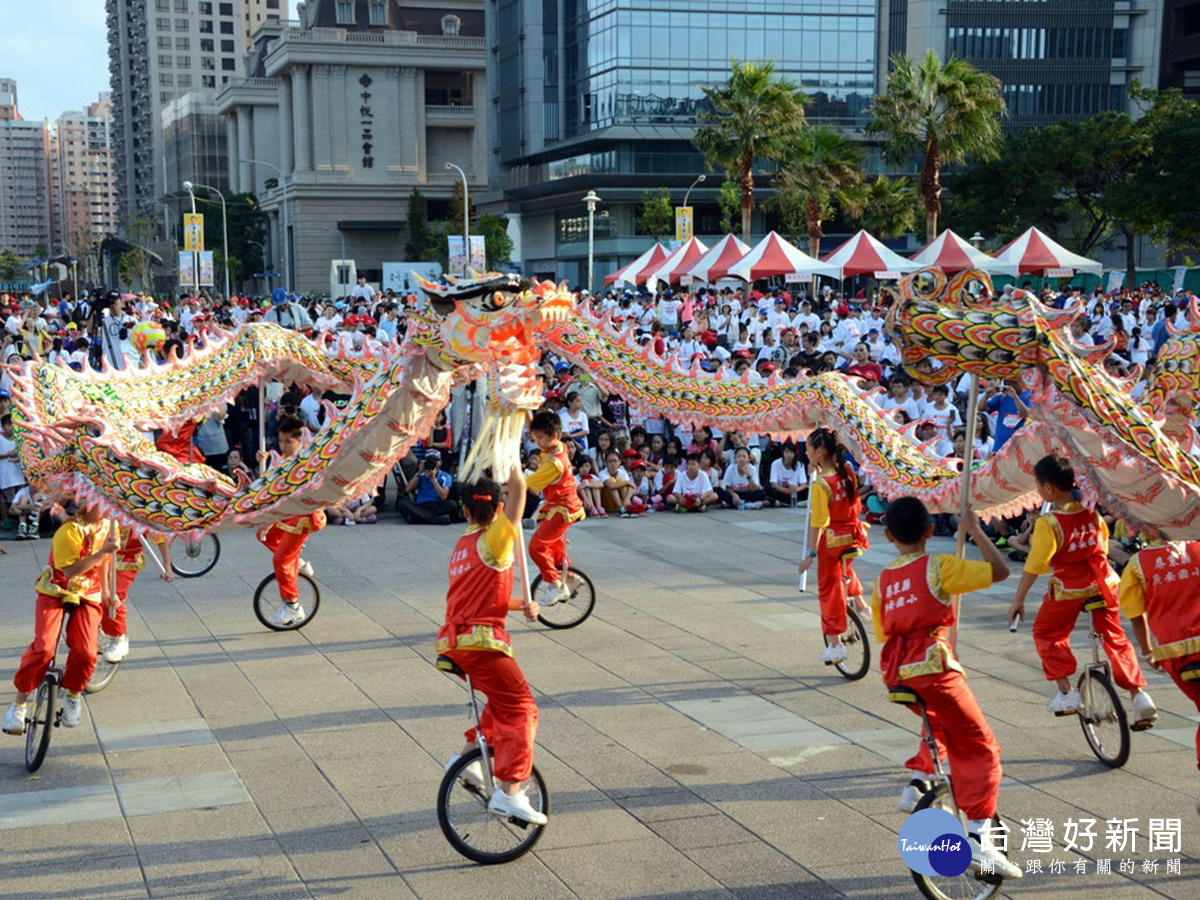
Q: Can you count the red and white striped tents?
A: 7